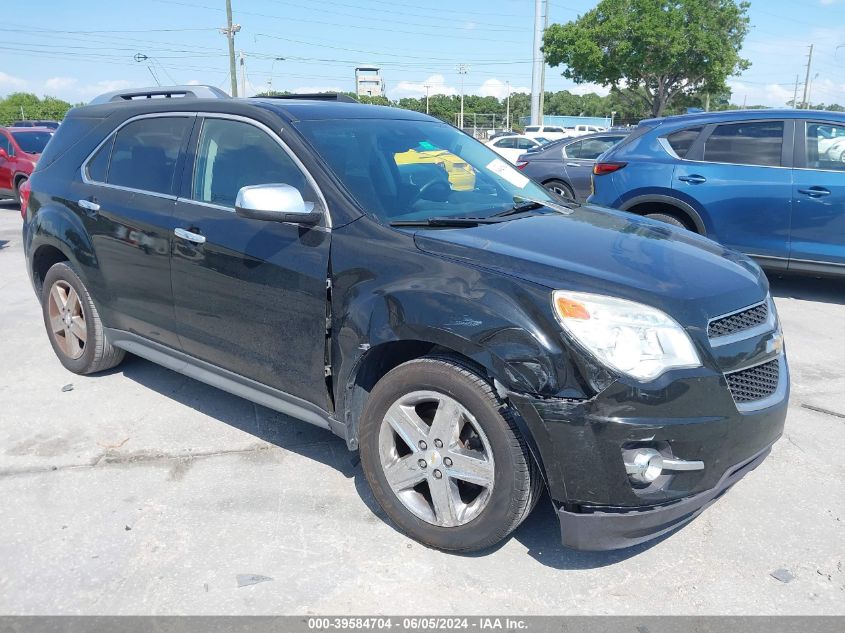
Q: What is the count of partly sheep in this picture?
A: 0